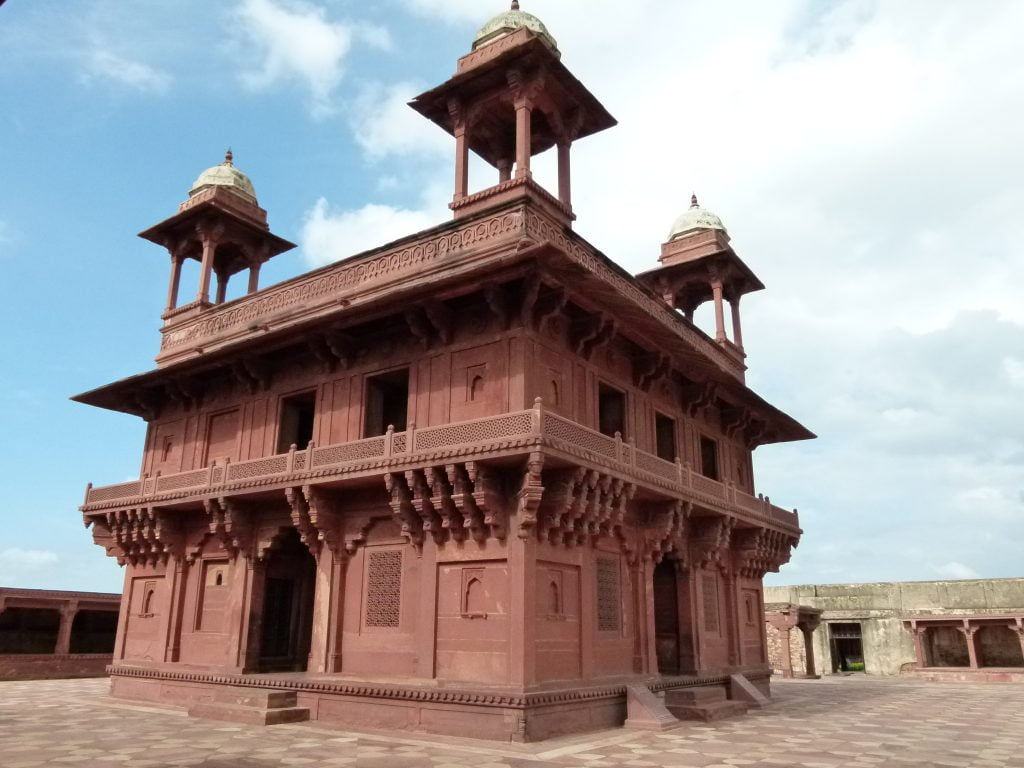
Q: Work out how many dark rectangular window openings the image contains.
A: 5